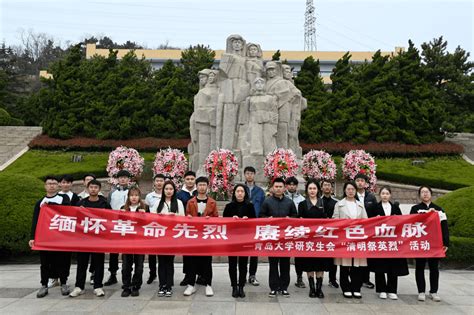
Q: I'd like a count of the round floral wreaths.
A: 6